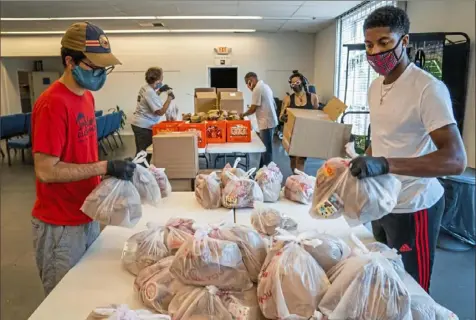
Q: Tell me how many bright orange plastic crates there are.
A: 4